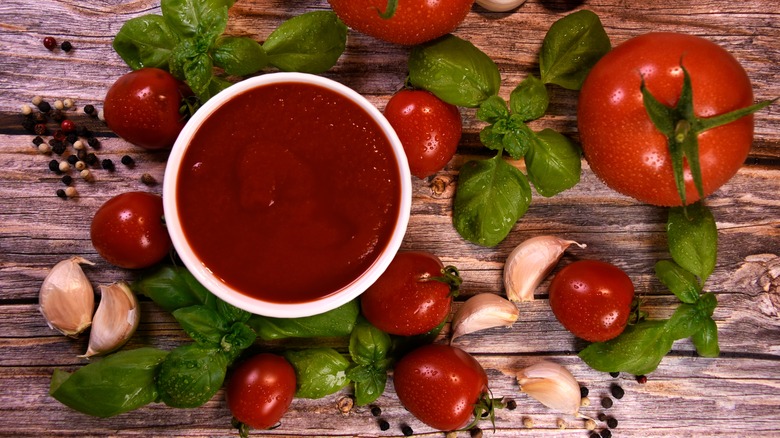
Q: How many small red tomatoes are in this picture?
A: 7